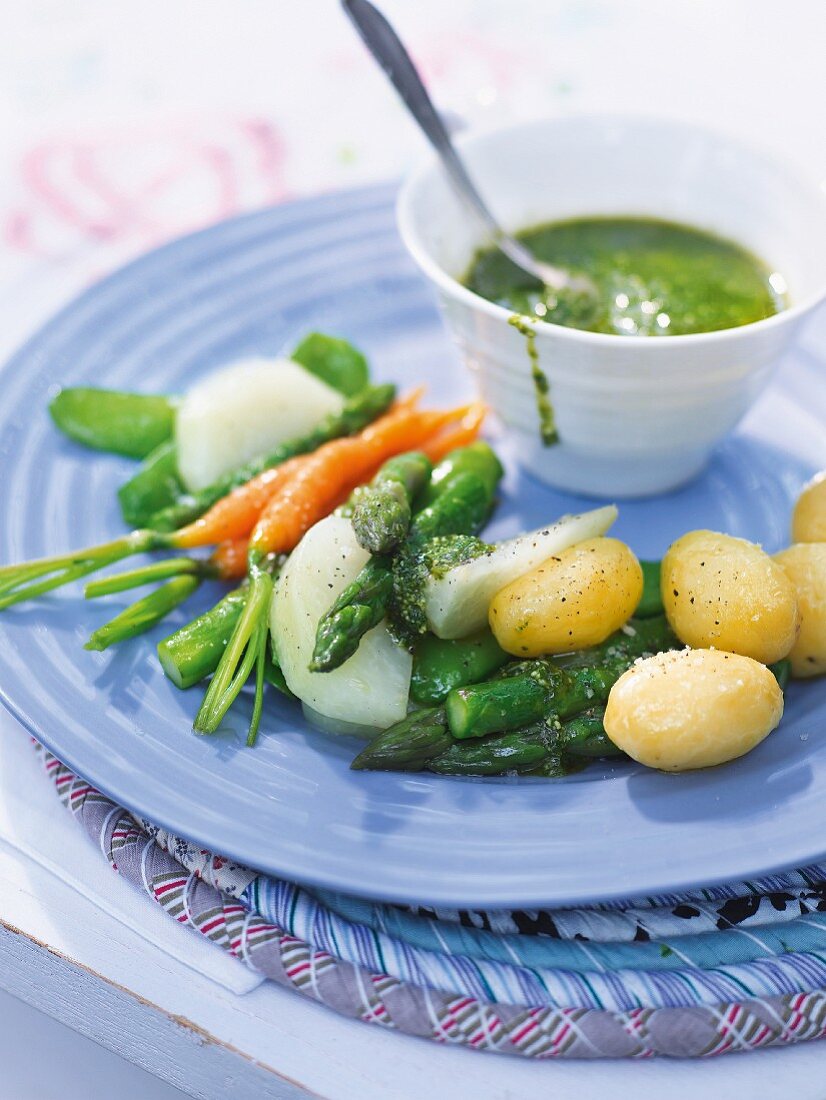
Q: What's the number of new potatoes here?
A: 5